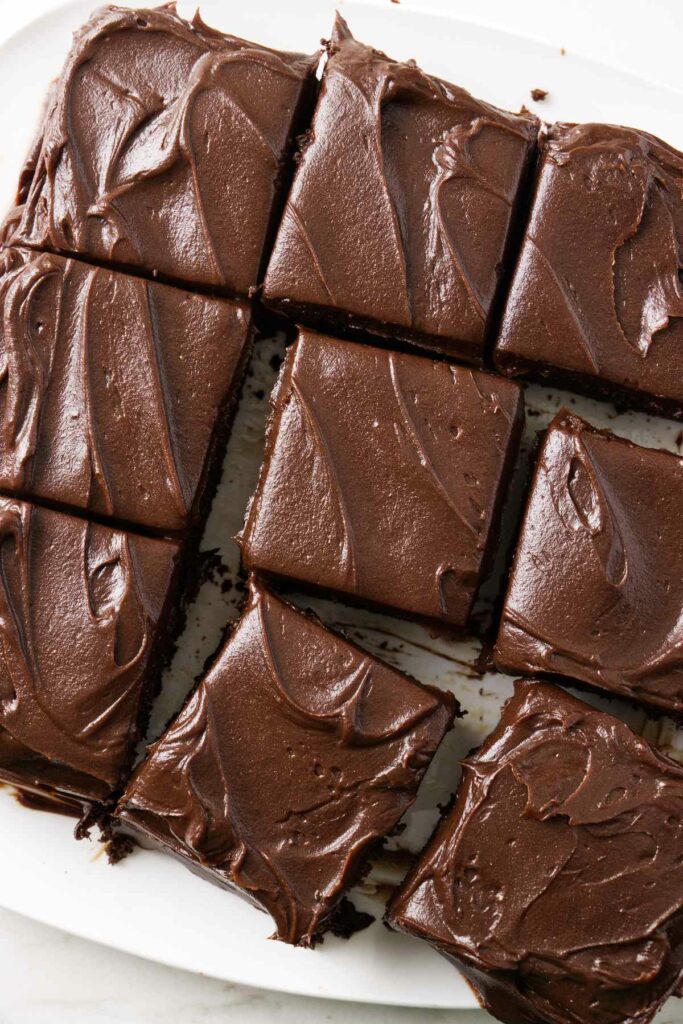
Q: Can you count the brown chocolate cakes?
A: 9